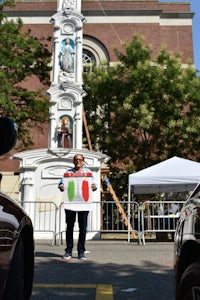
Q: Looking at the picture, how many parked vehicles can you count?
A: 2